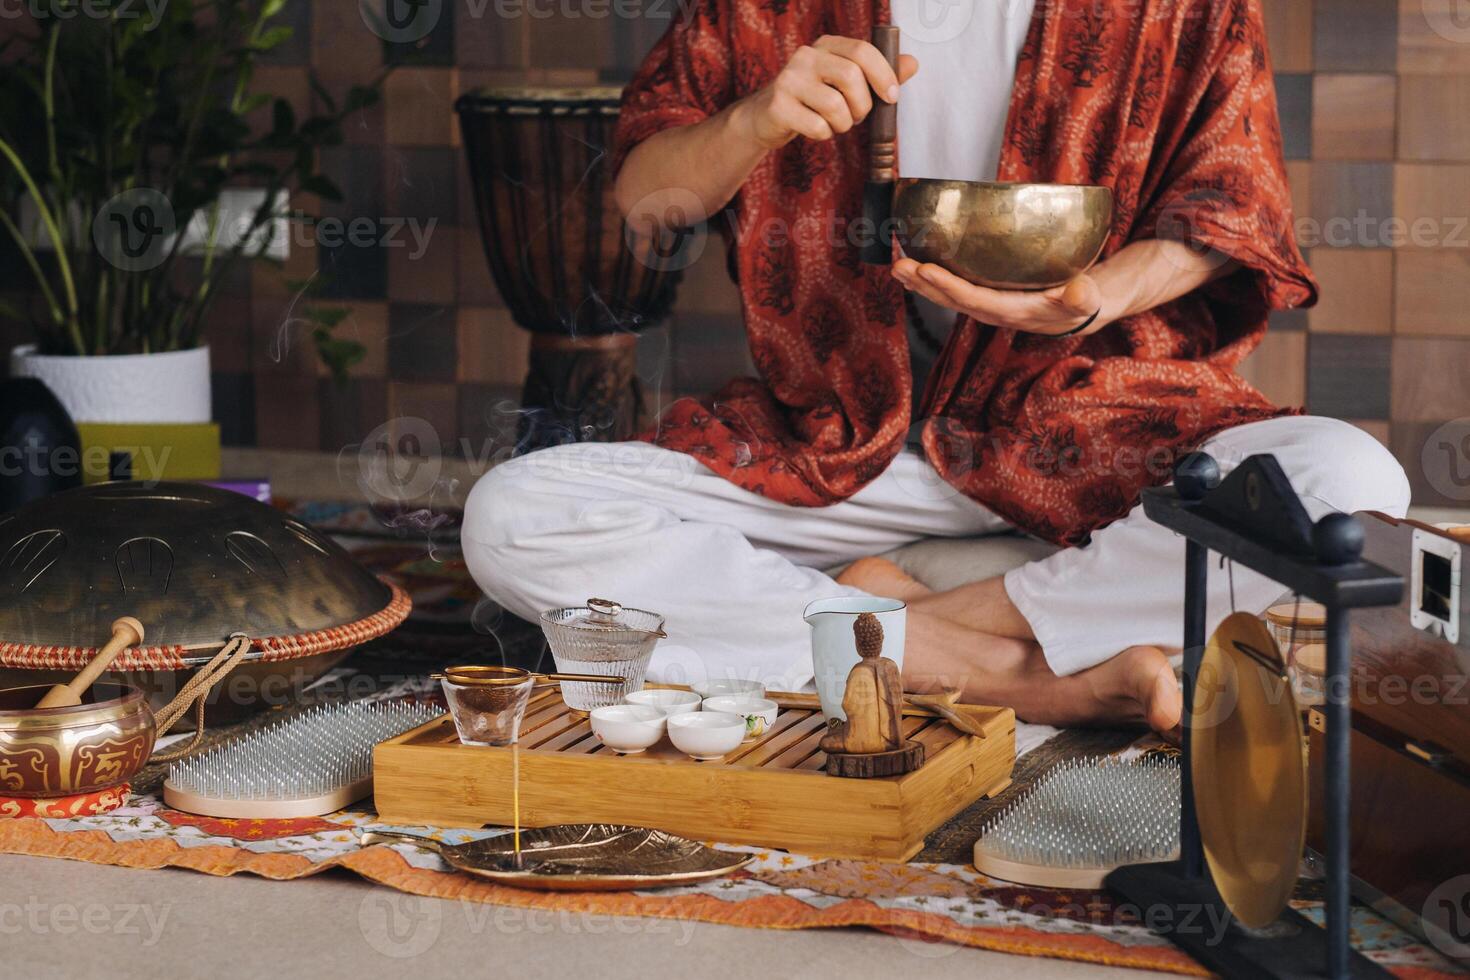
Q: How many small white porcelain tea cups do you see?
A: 5